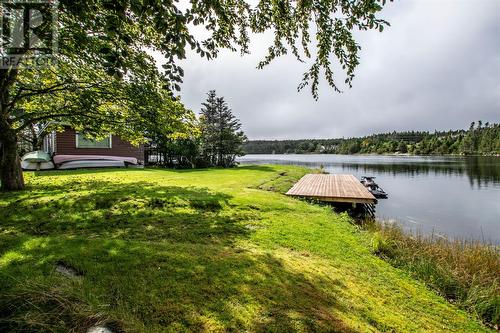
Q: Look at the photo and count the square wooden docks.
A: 1